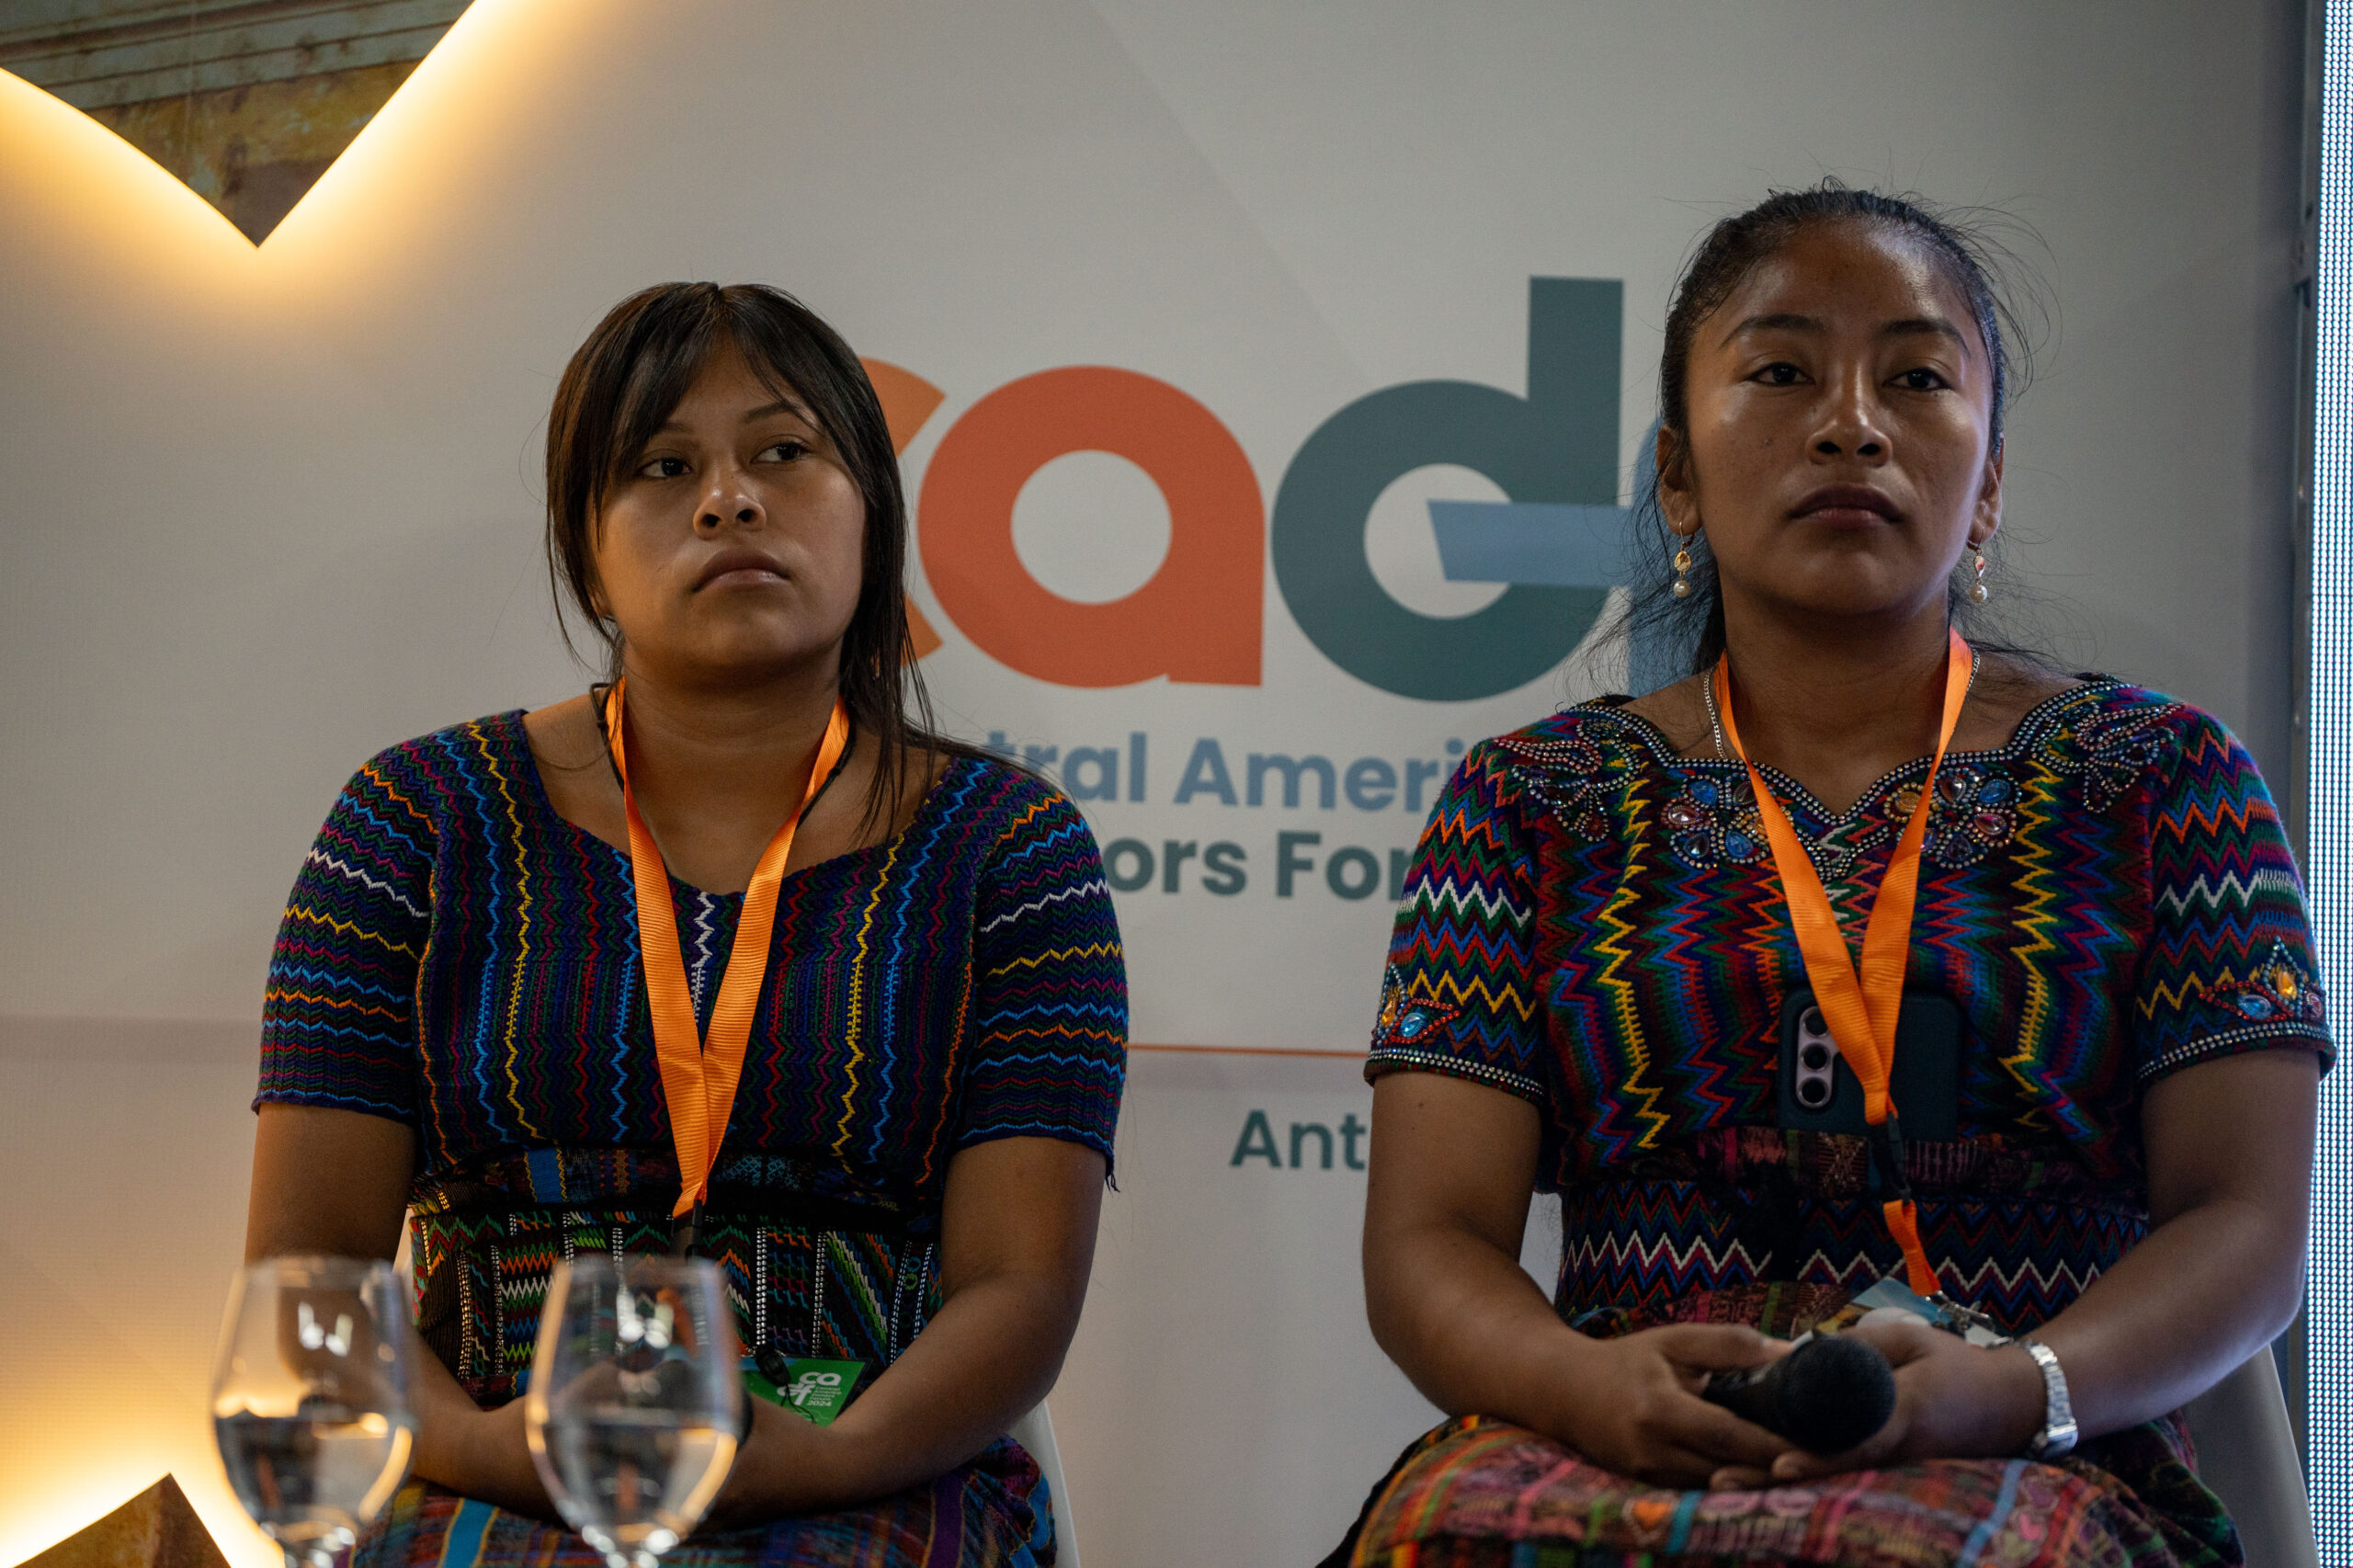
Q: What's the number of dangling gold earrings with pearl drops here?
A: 2